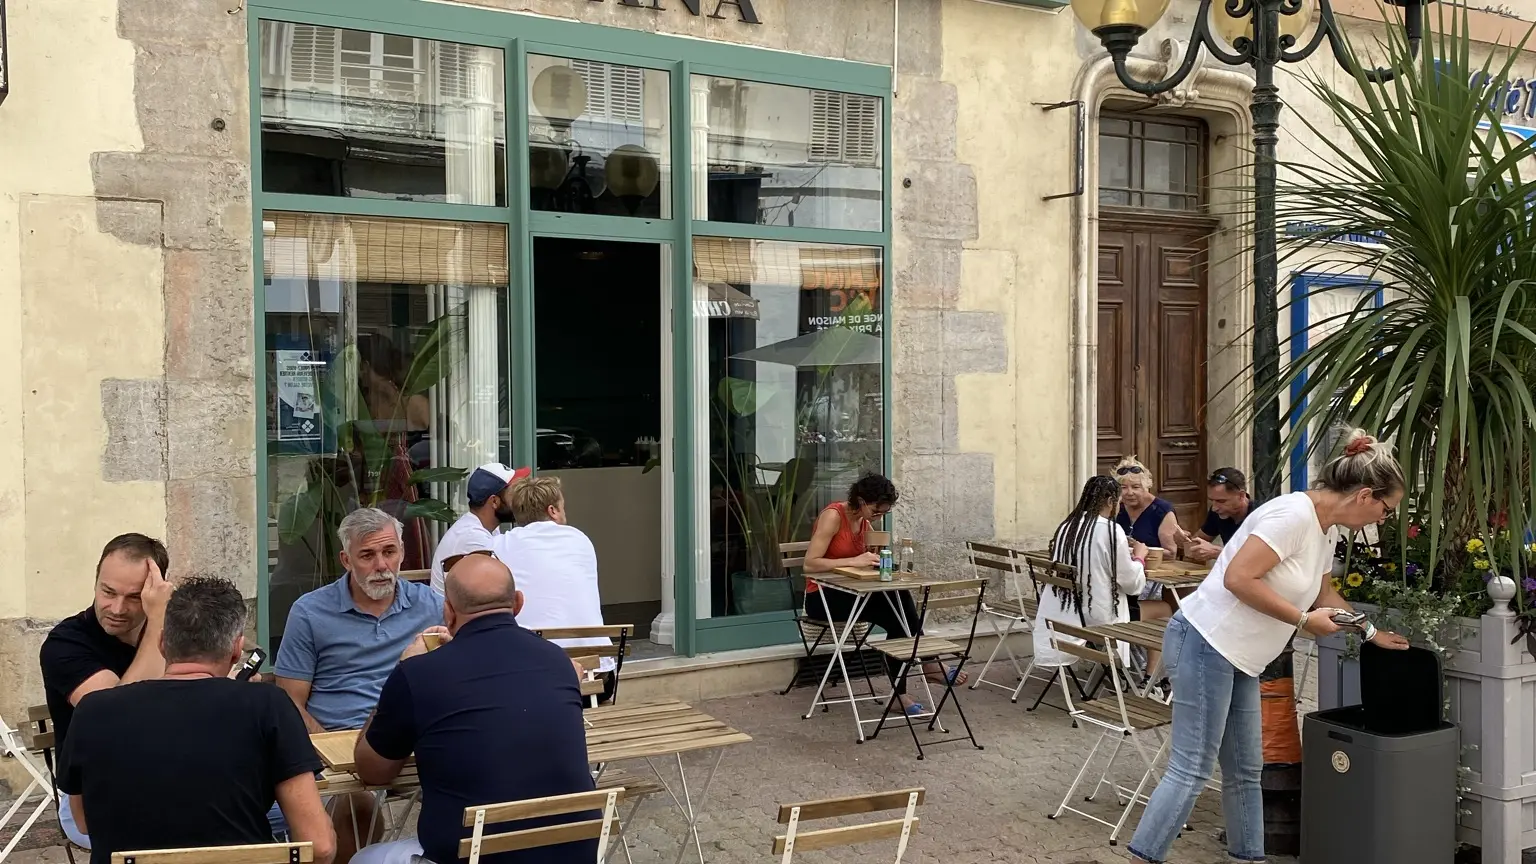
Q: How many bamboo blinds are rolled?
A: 2